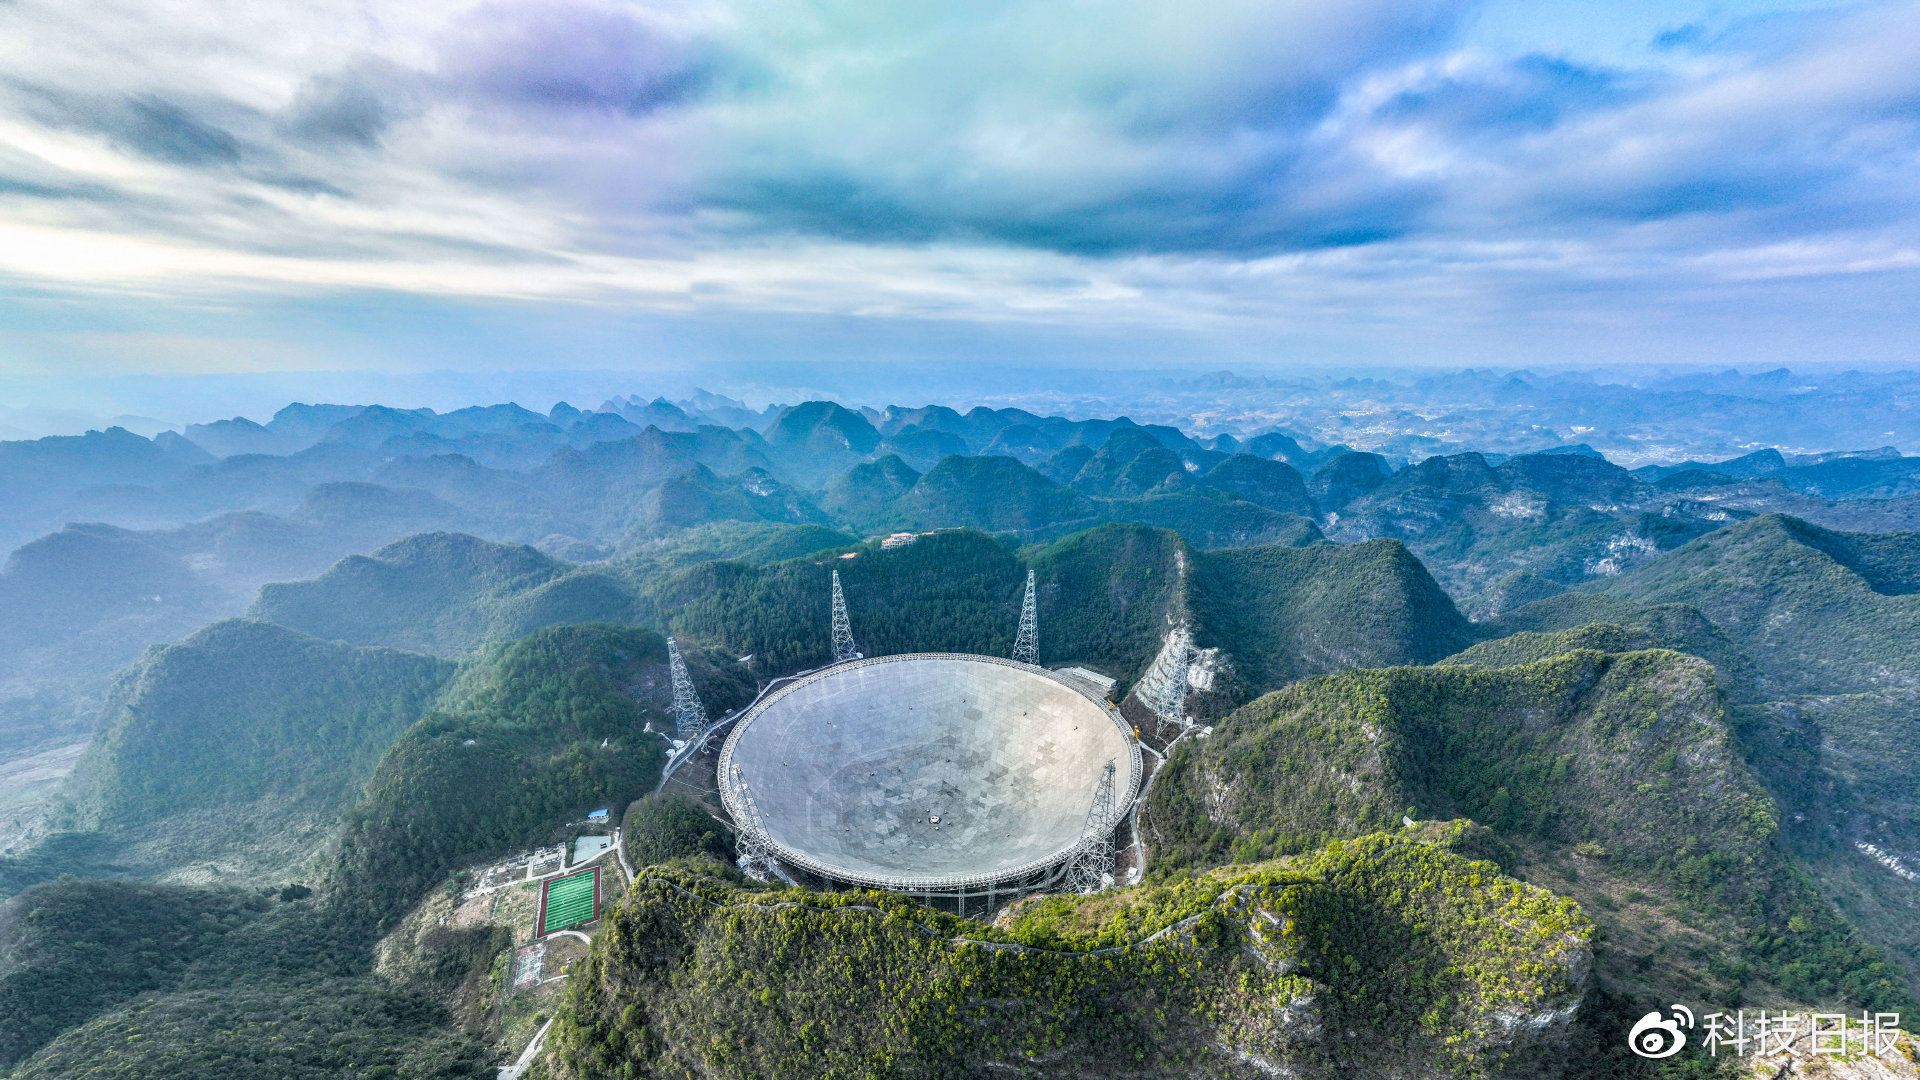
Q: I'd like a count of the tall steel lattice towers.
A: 6